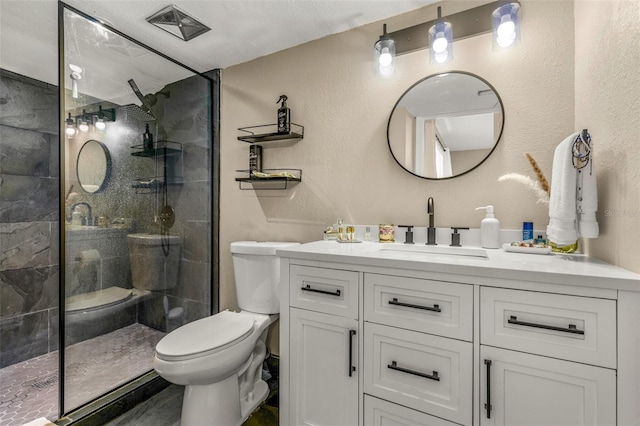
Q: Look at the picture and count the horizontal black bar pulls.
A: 4